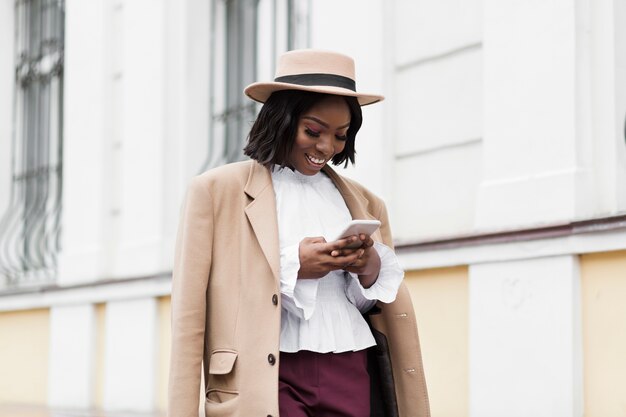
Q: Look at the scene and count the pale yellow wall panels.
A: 5